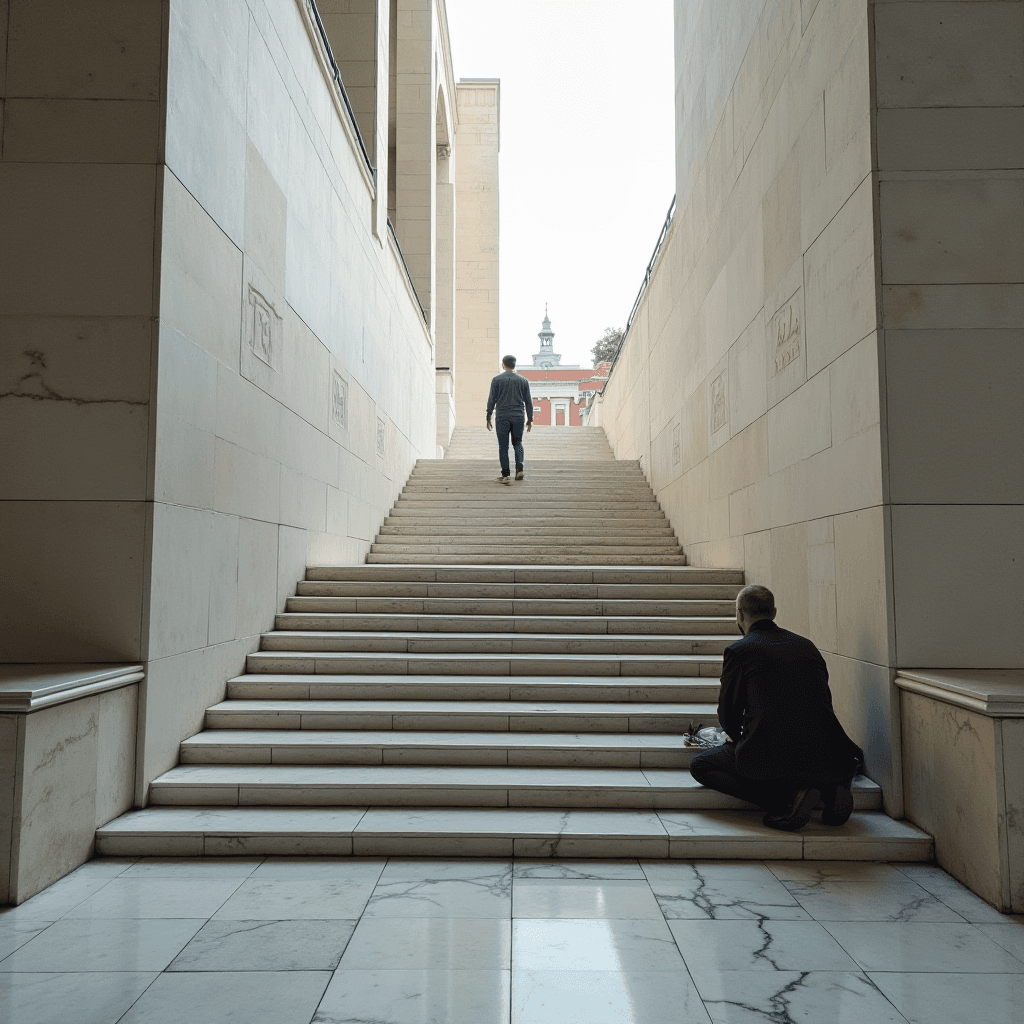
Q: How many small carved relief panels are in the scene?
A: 6